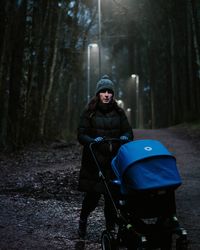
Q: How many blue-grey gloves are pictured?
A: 2